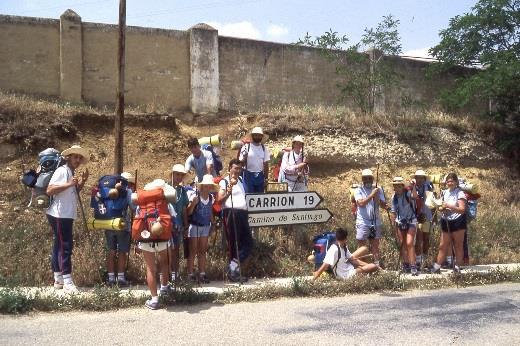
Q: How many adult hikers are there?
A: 14